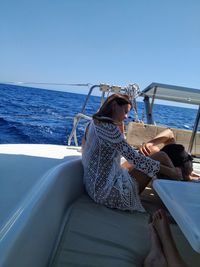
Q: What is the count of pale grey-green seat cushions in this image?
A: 1